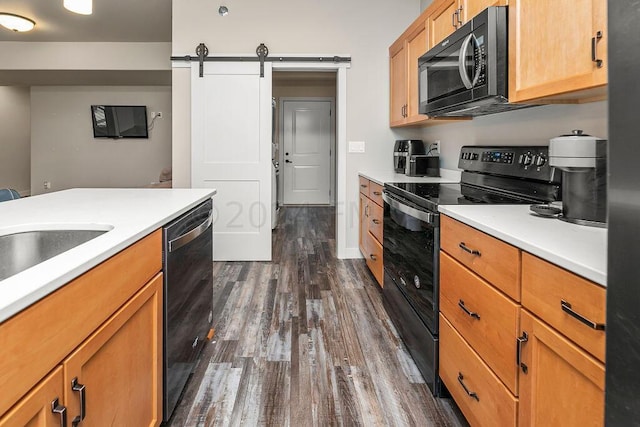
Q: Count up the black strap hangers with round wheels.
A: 2